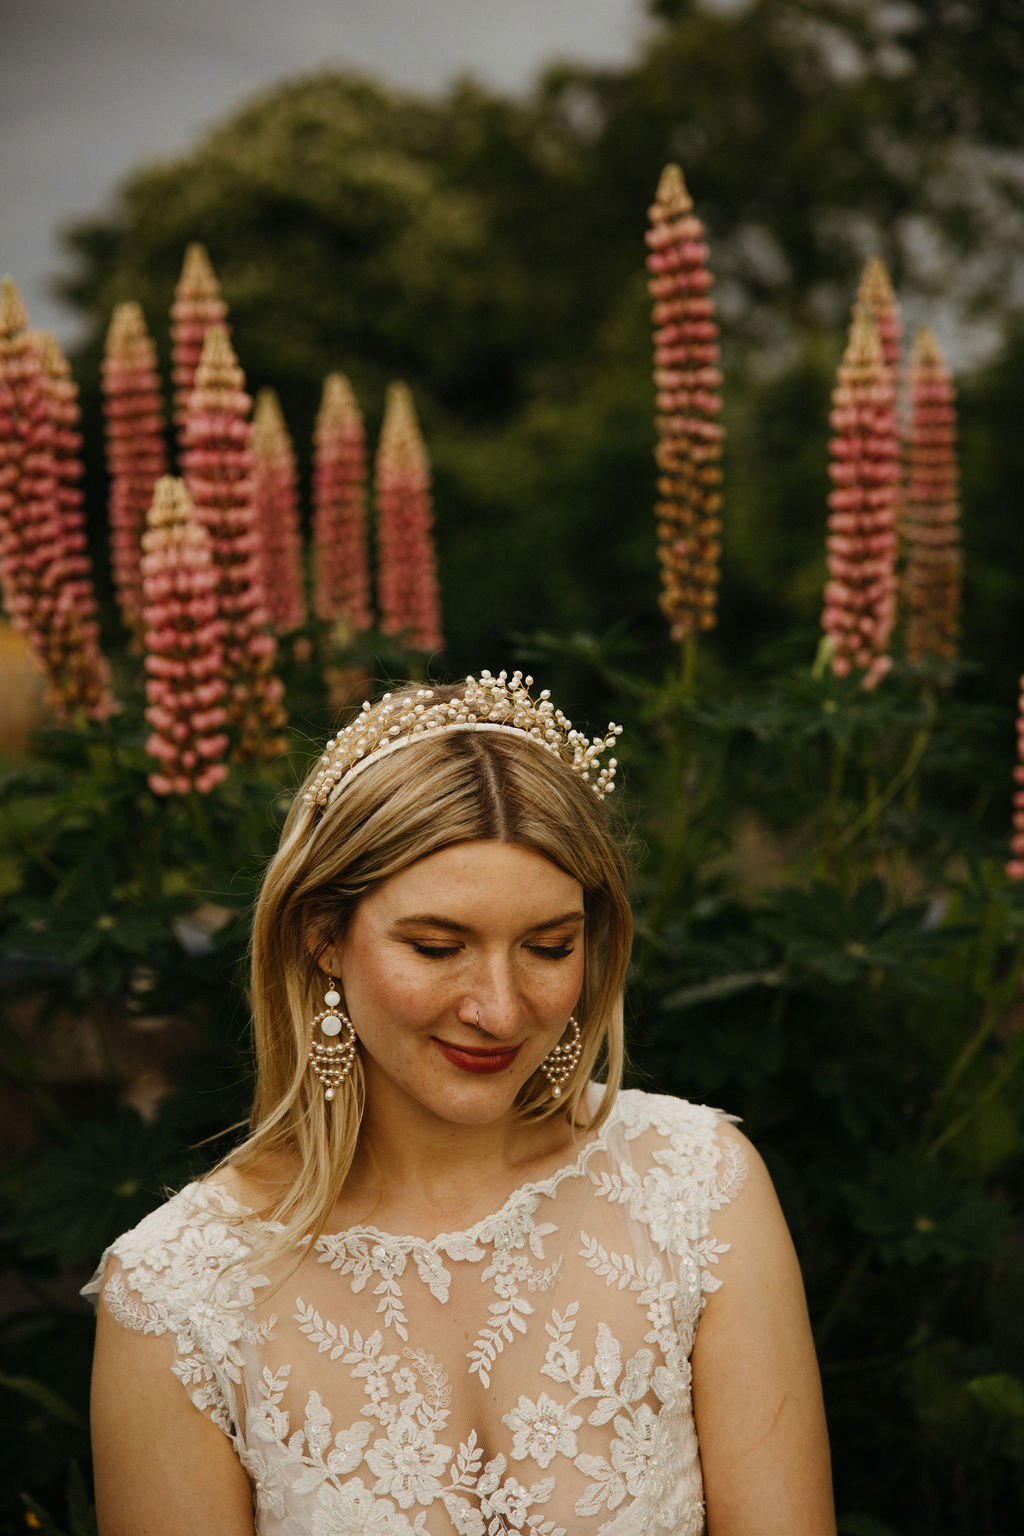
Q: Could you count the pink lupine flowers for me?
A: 14